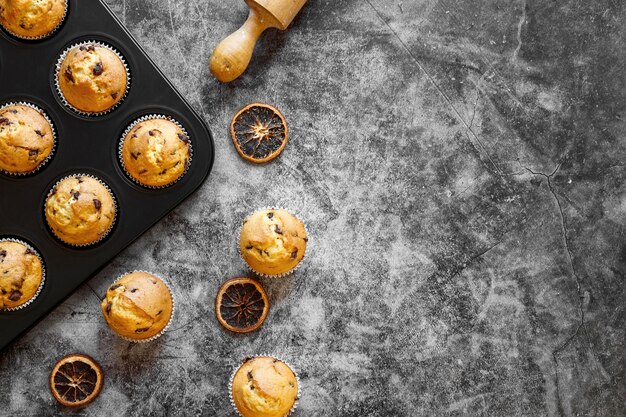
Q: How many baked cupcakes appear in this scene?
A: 9